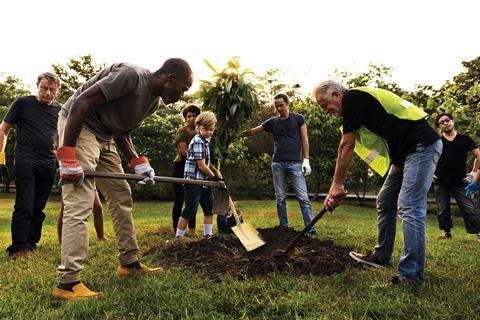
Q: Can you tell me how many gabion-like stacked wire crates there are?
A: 0